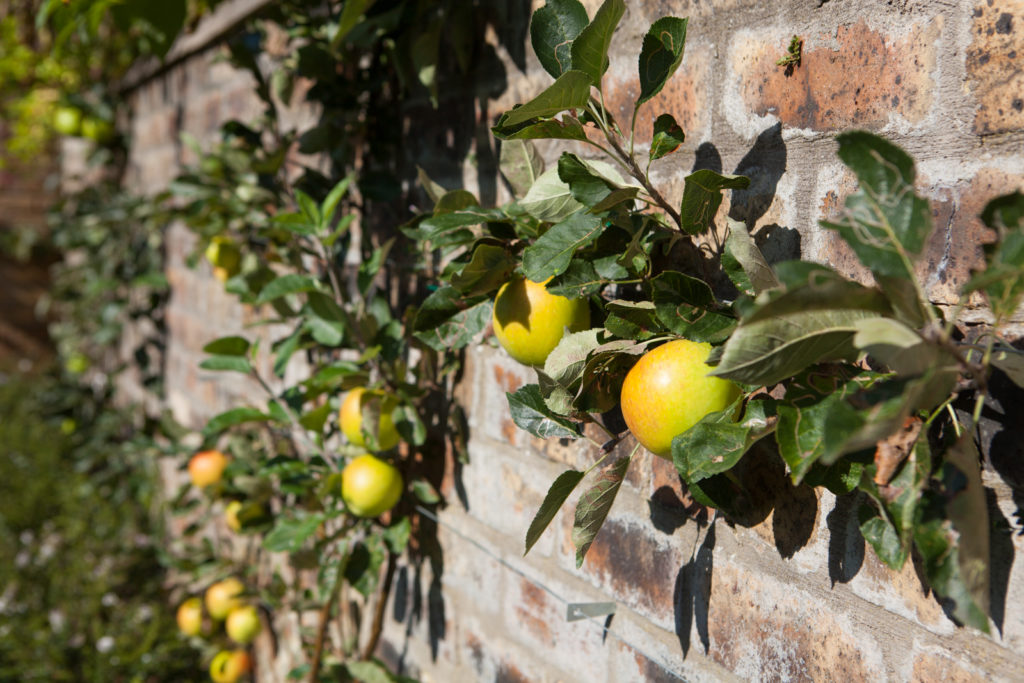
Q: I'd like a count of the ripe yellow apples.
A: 11